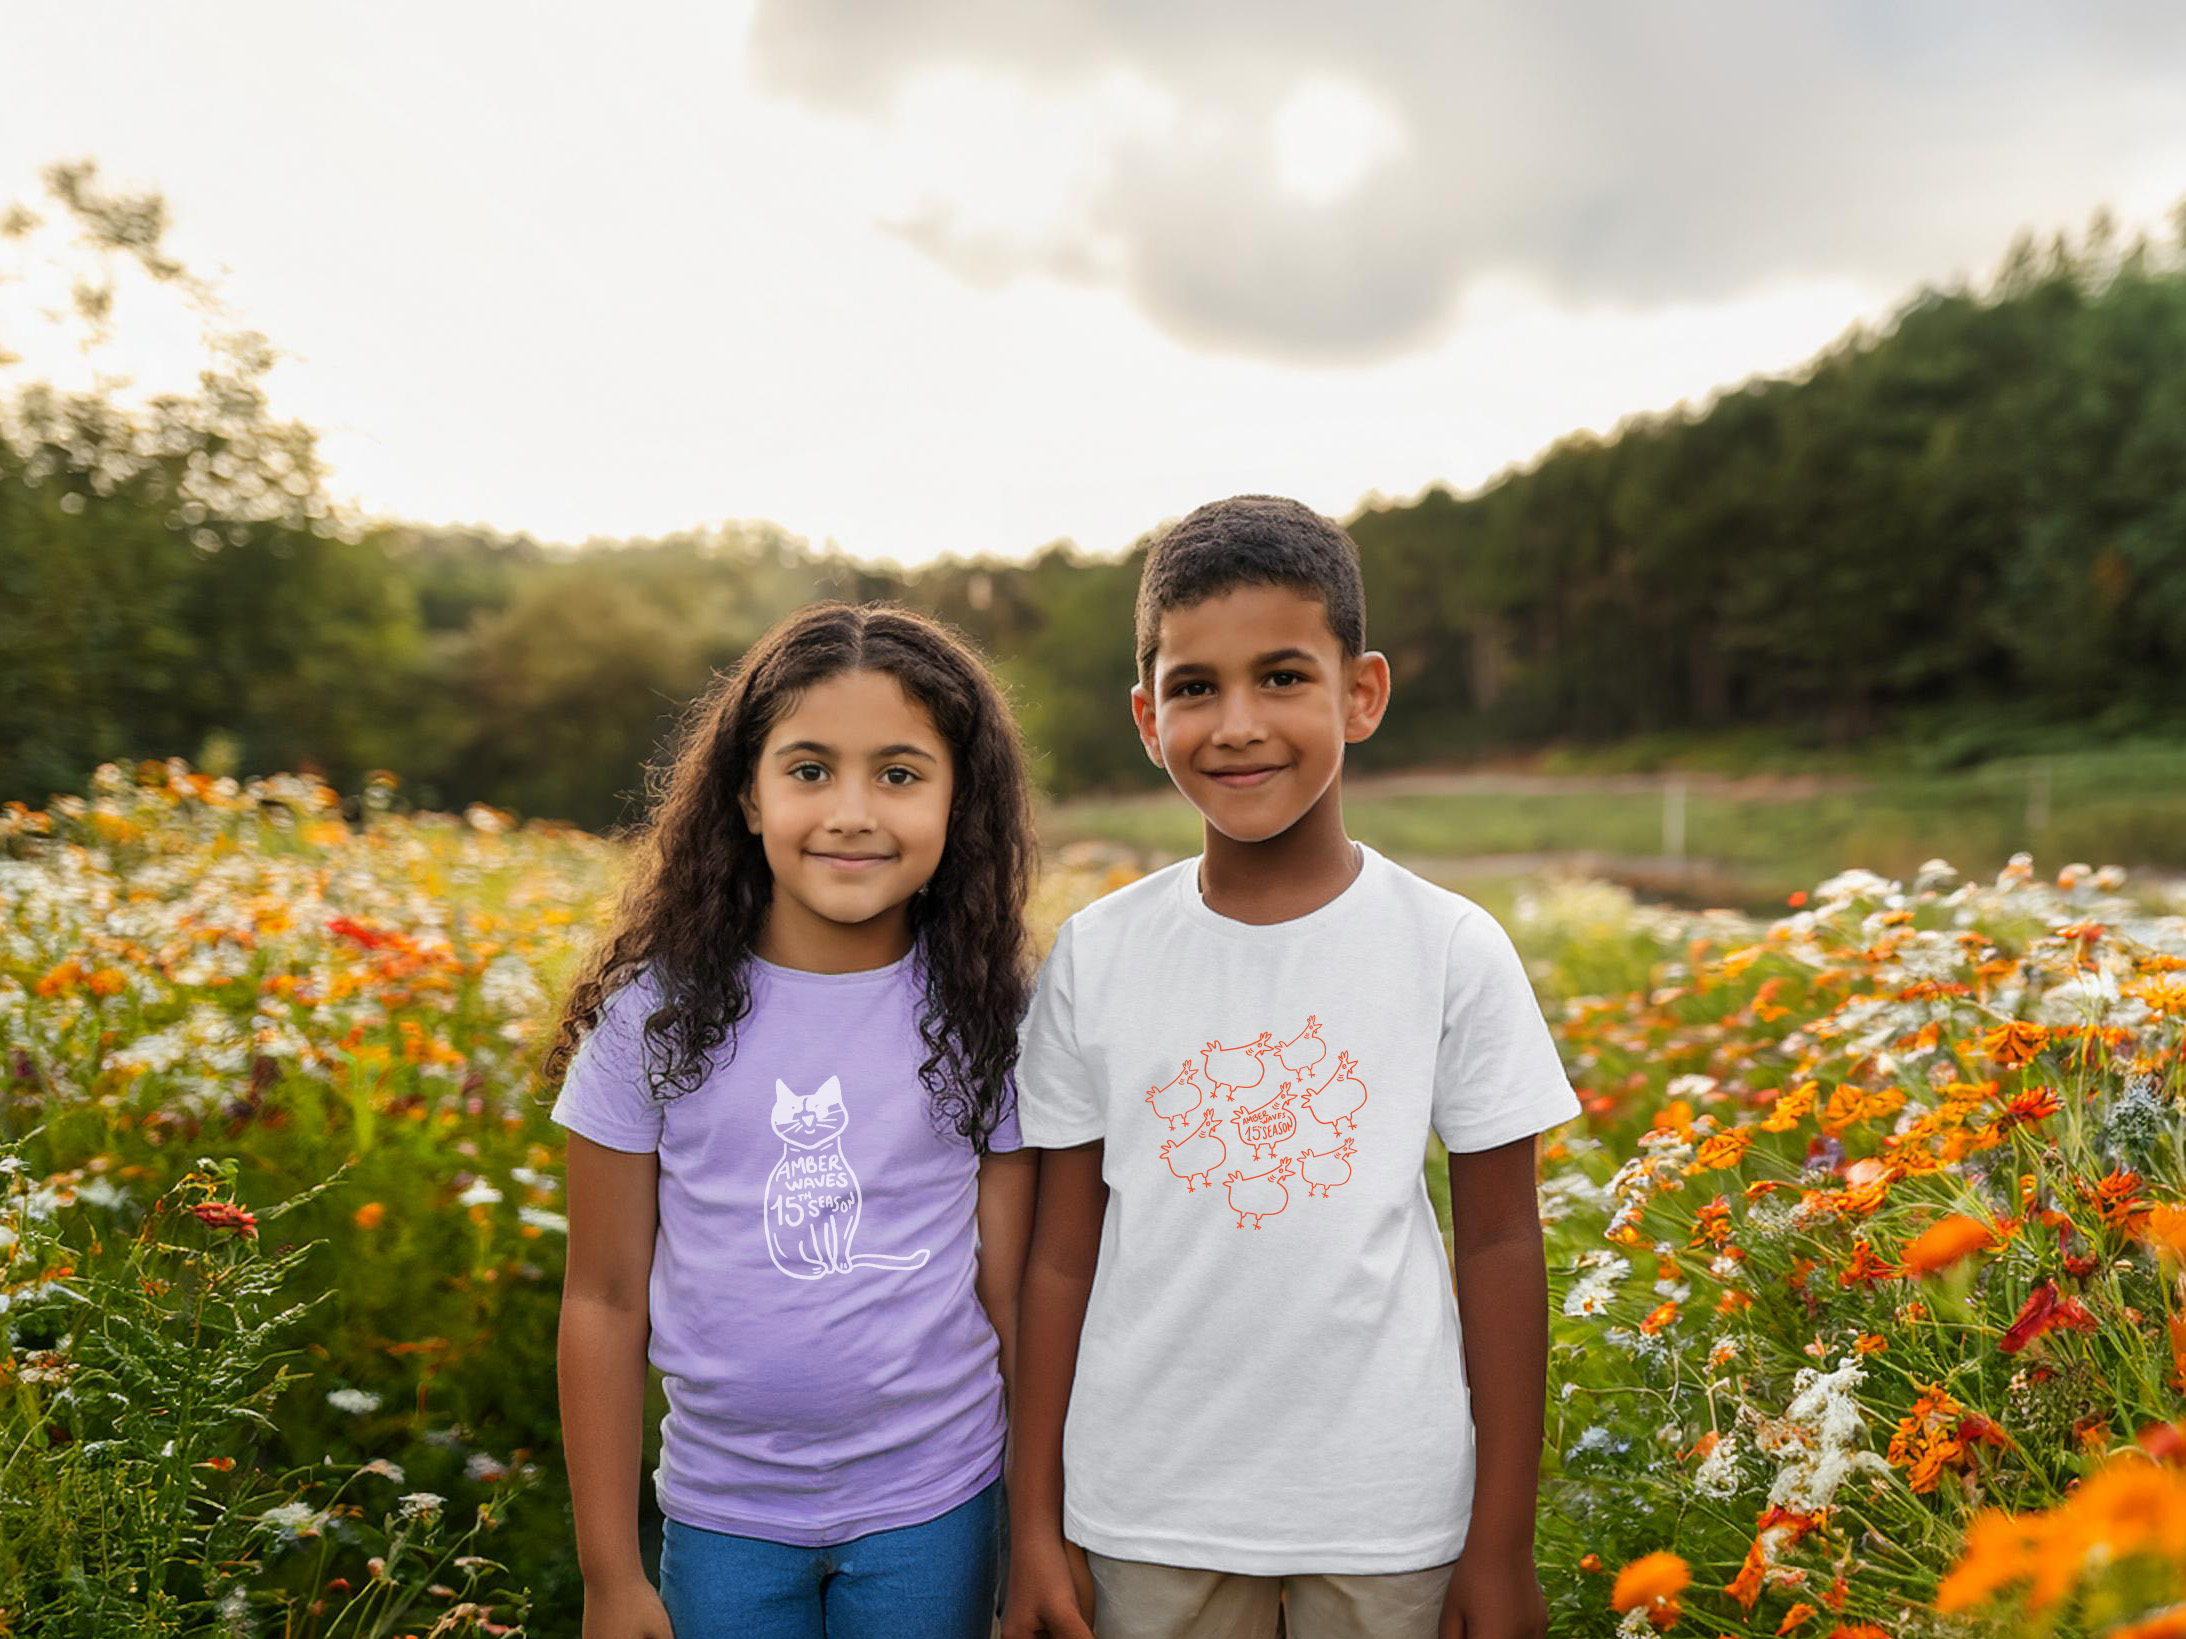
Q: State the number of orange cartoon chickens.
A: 8